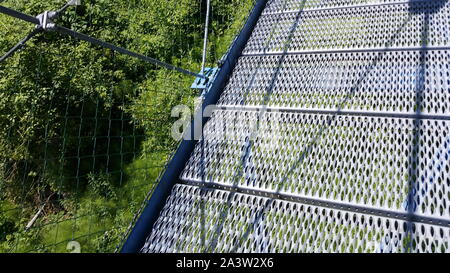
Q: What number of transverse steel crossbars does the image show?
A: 4